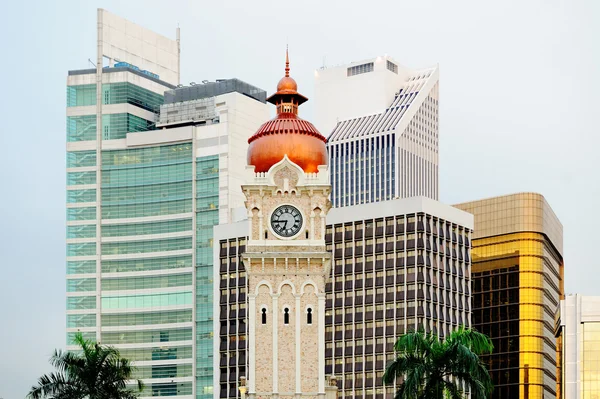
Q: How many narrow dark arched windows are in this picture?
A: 3